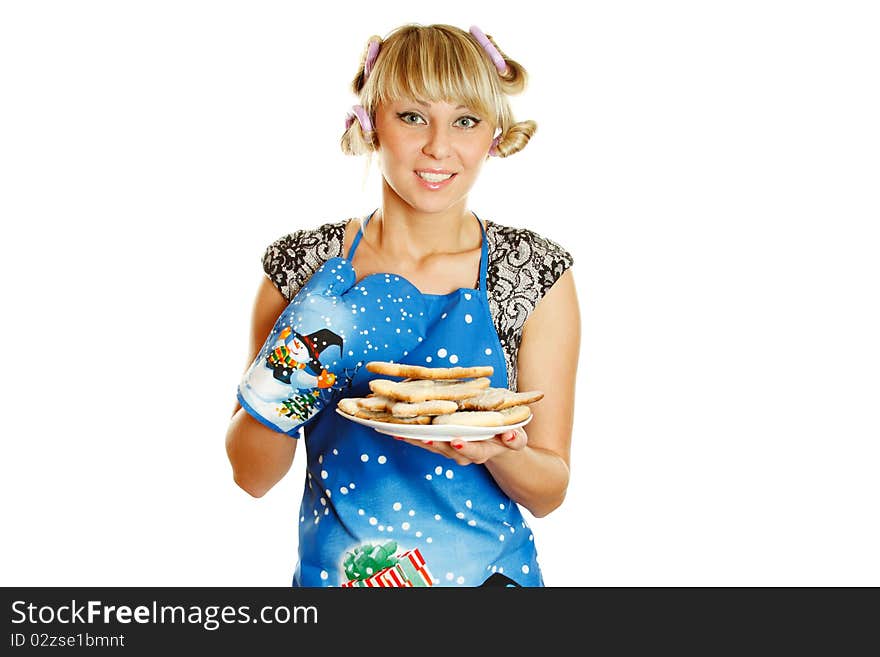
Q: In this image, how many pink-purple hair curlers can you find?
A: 4